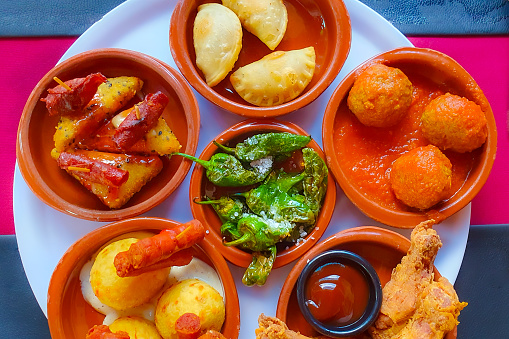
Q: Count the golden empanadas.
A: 3